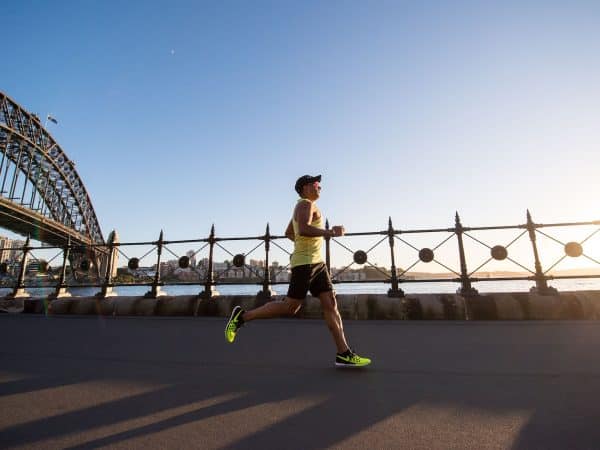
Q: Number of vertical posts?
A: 10